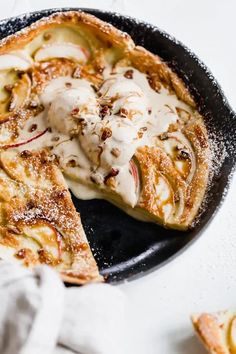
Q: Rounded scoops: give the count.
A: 3